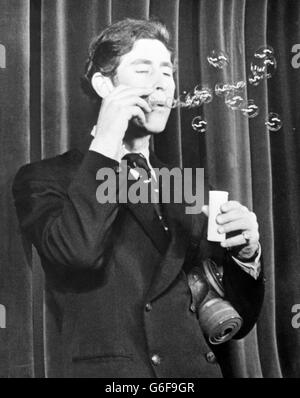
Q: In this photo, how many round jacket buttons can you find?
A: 4